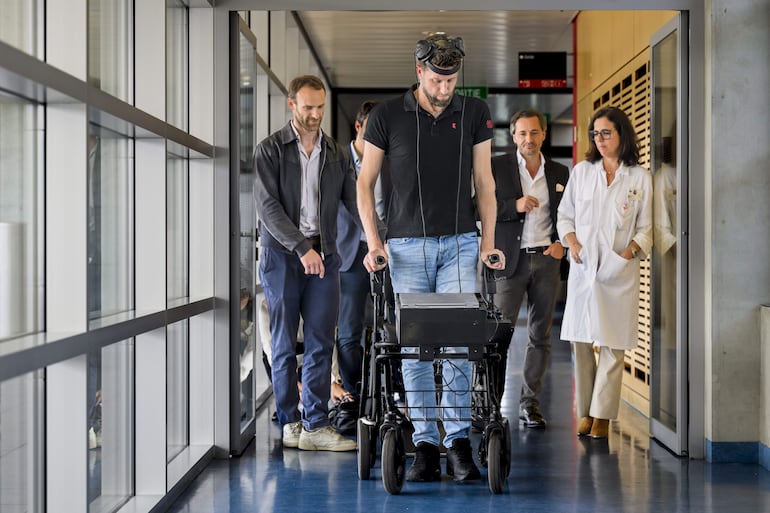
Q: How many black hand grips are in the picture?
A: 2